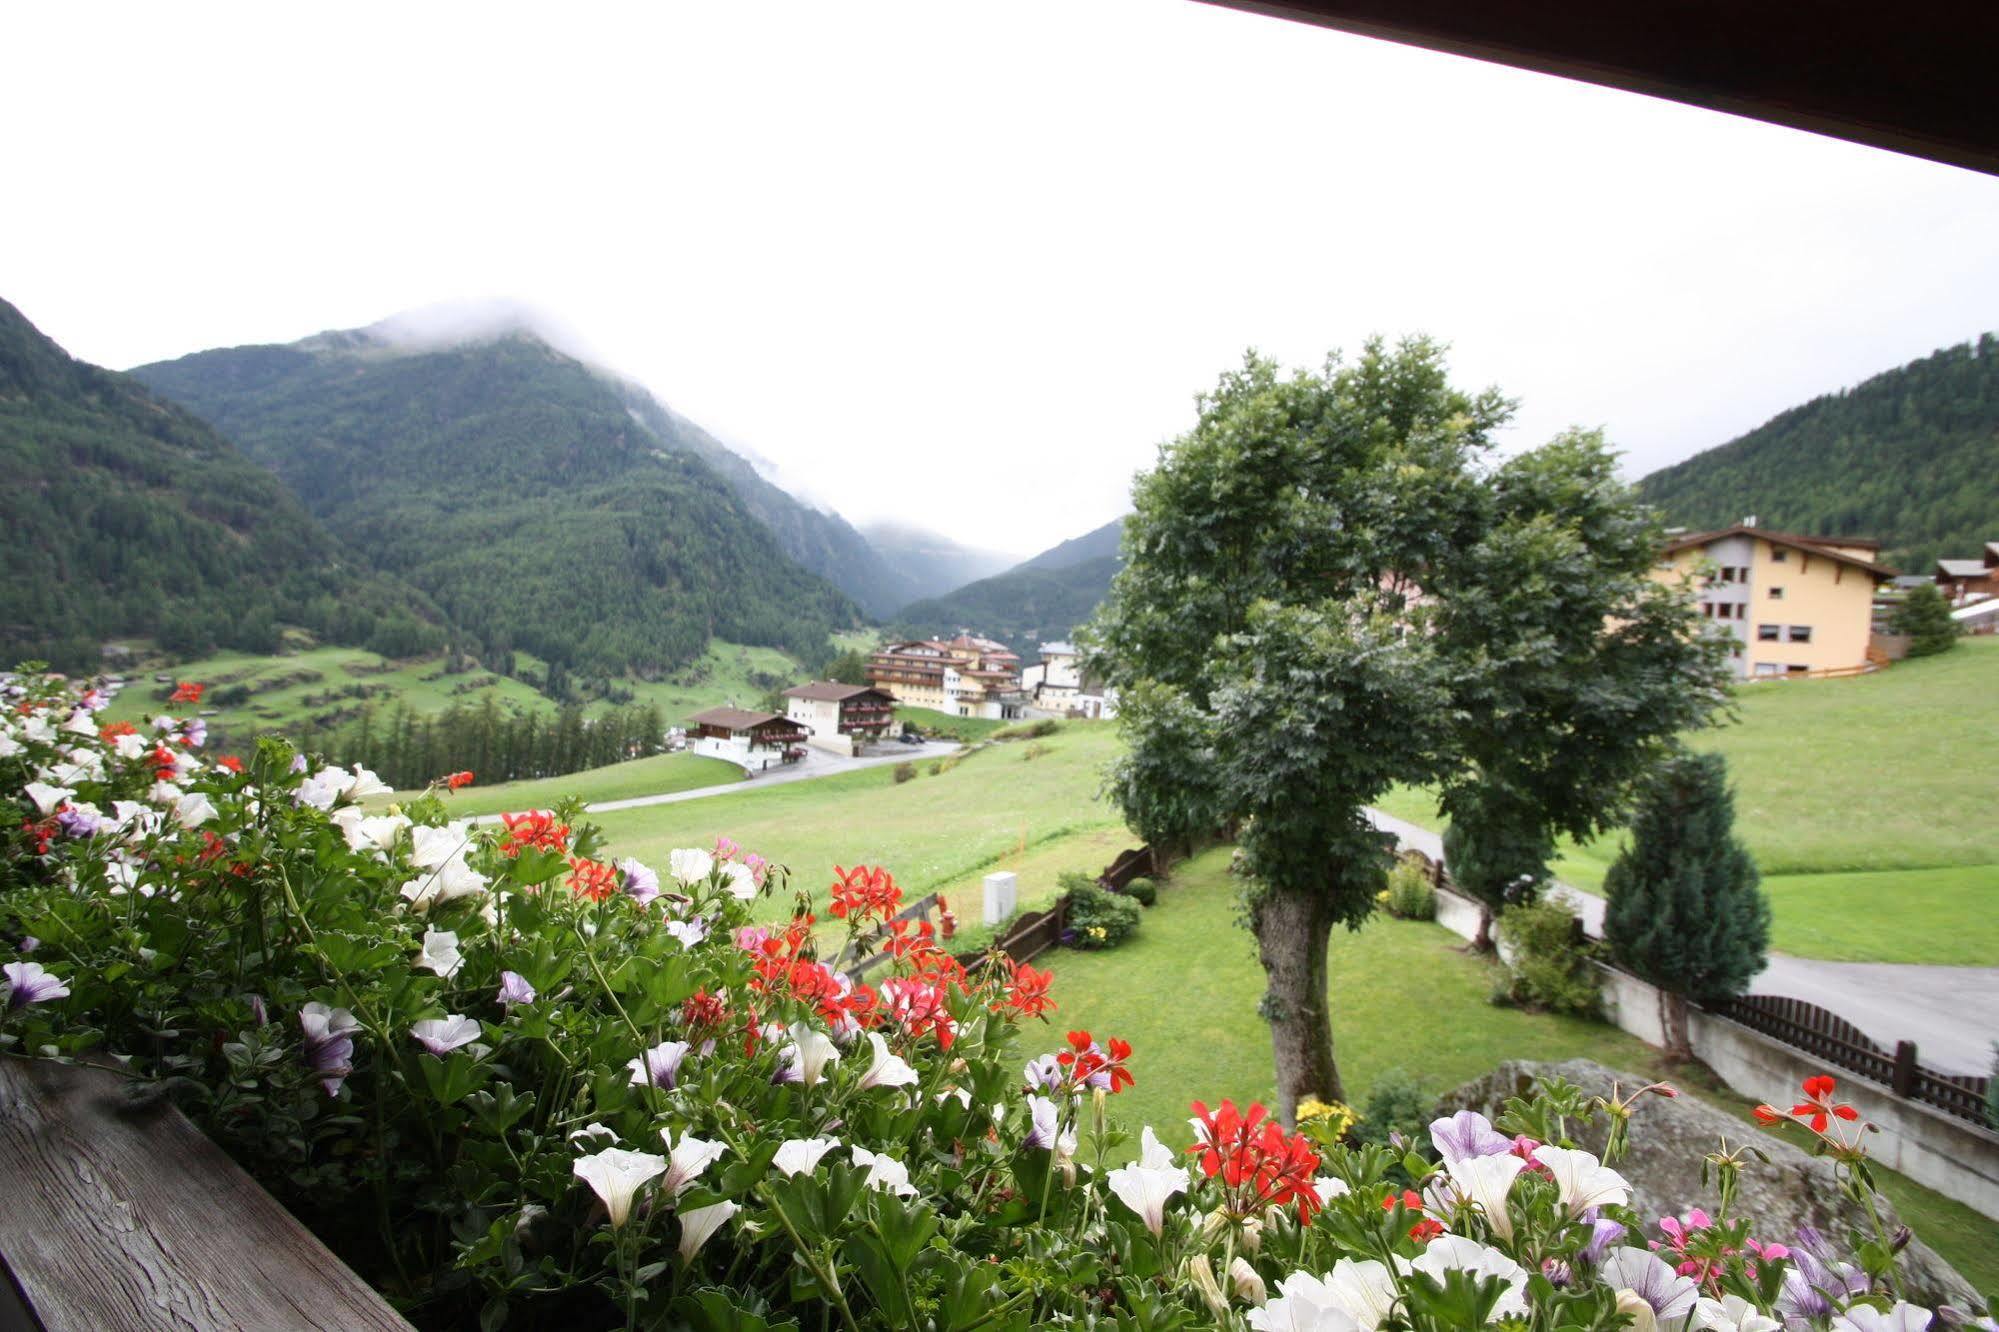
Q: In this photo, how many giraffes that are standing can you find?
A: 0